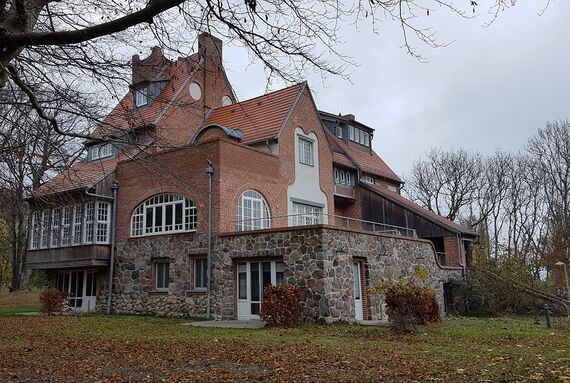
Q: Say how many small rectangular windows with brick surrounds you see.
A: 2